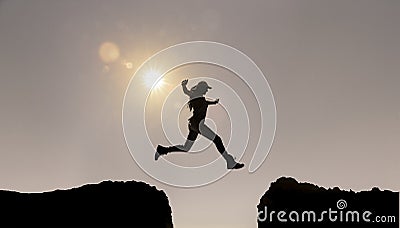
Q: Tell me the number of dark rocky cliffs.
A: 2